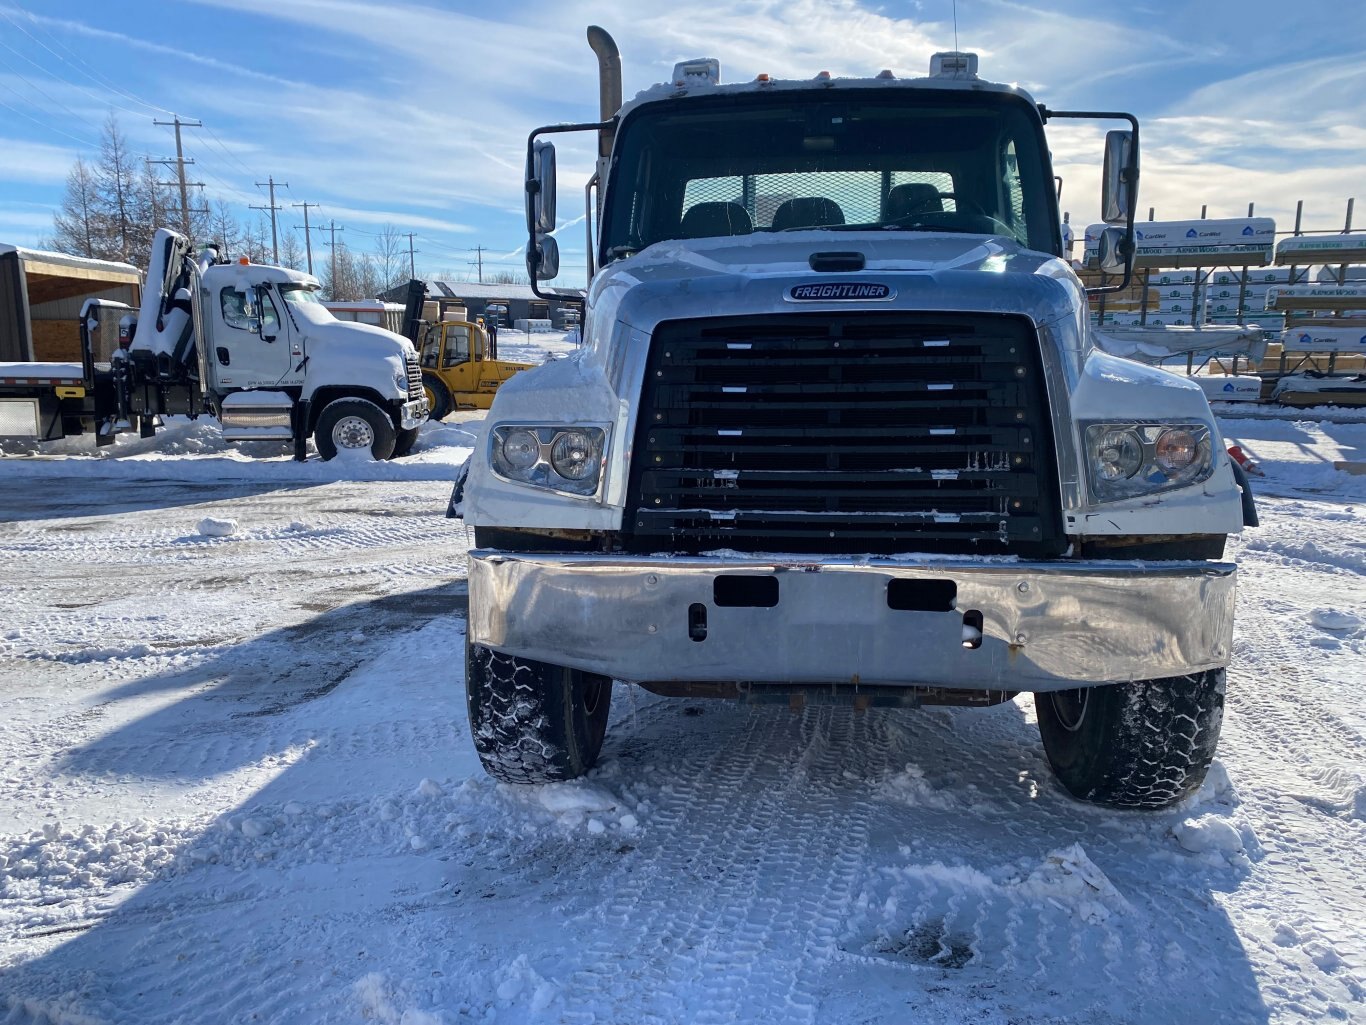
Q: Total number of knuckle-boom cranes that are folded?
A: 1